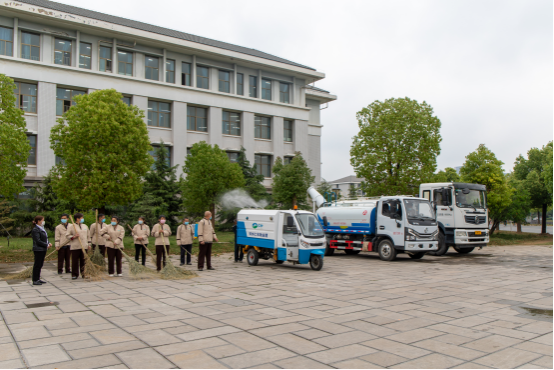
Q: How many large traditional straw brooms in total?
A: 6